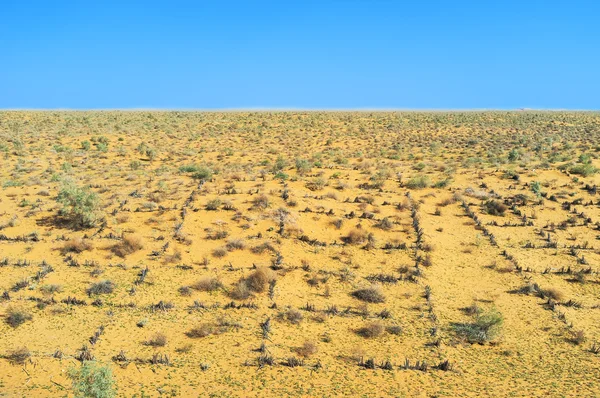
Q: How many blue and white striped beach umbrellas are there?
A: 0